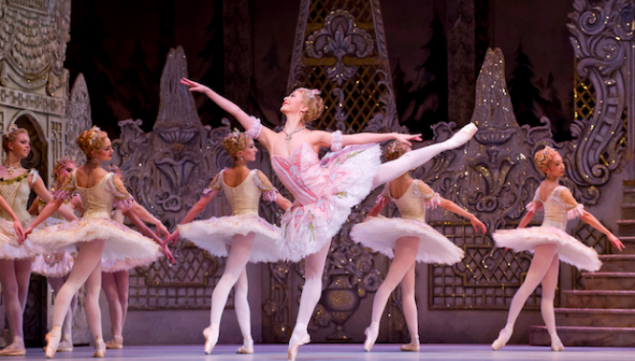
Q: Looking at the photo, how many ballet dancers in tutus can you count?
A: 8